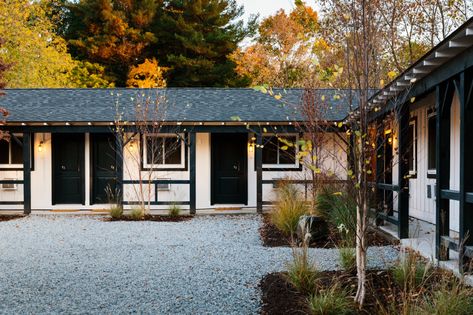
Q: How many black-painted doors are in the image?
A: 3